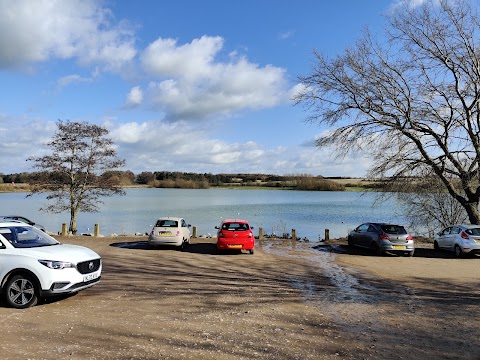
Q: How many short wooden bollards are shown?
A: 6